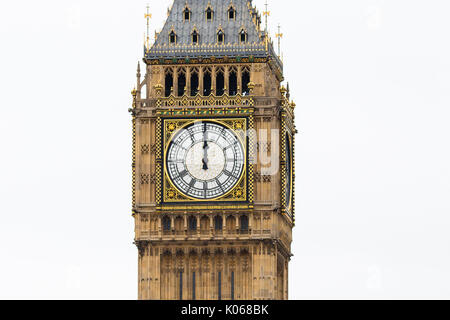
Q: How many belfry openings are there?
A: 7